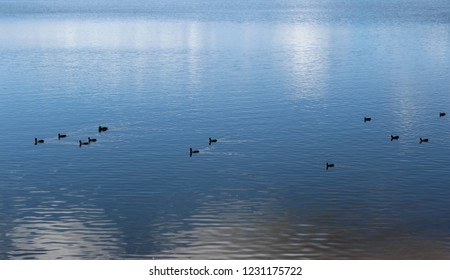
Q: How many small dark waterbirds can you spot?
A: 12